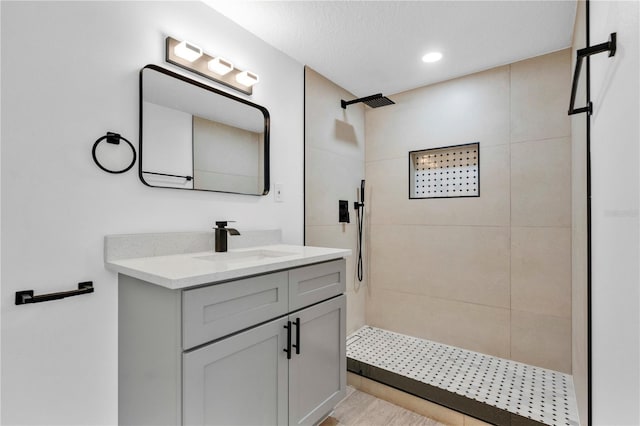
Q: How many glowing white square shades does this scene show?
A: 3